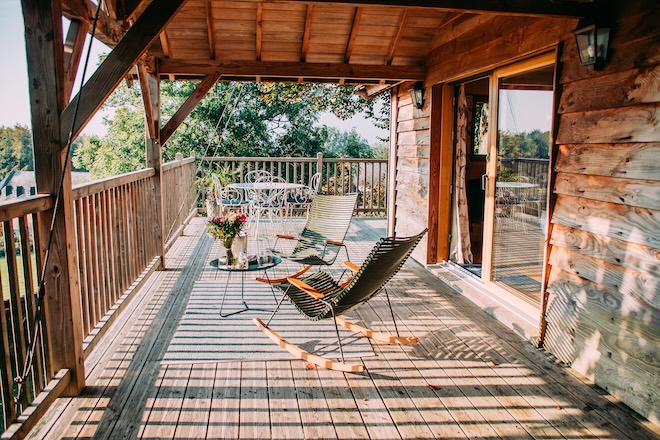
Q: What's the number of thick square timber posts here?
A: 2